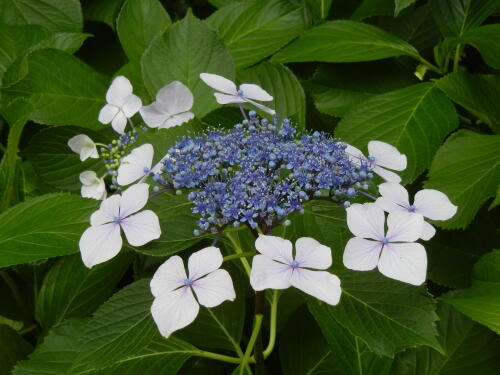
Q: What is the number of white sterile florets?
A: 12